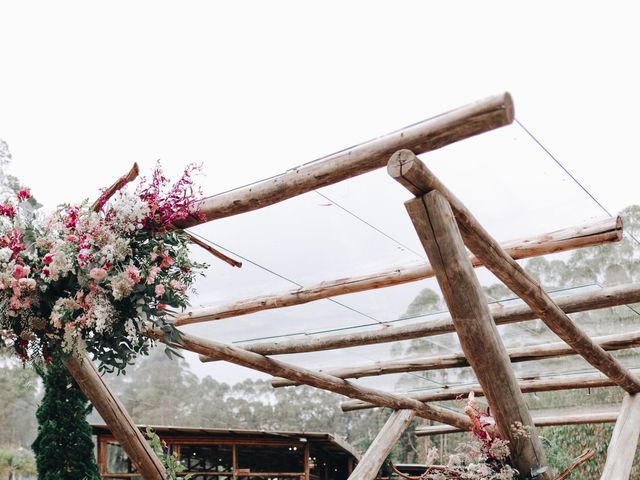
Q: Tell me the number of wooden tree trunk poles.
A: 12